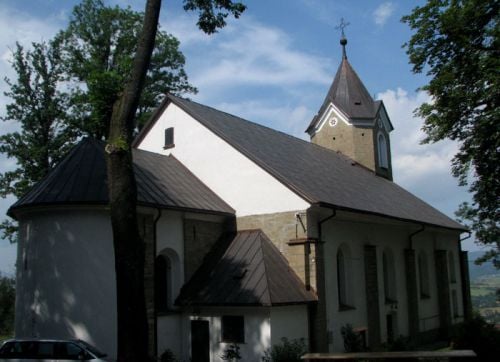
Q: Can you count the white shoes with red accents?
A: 0